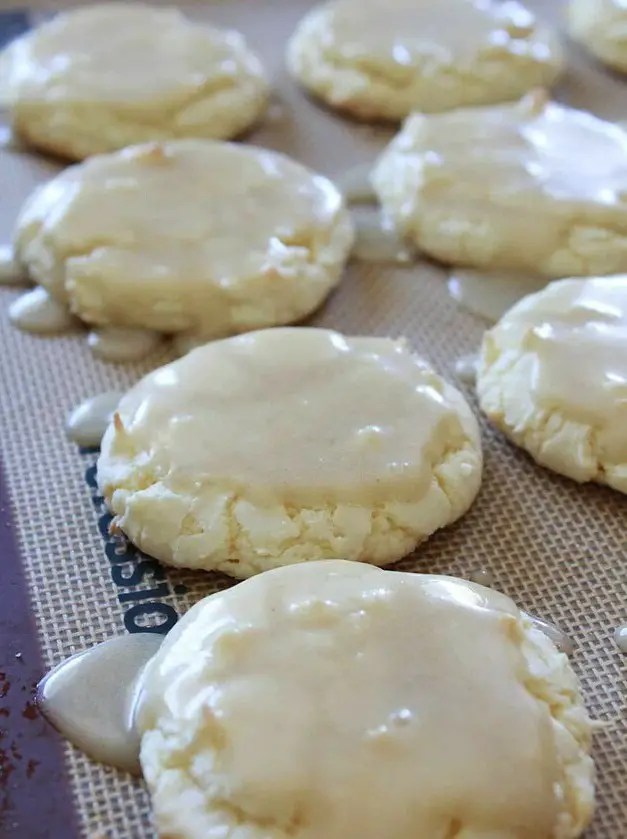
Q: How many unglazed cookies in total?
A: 0